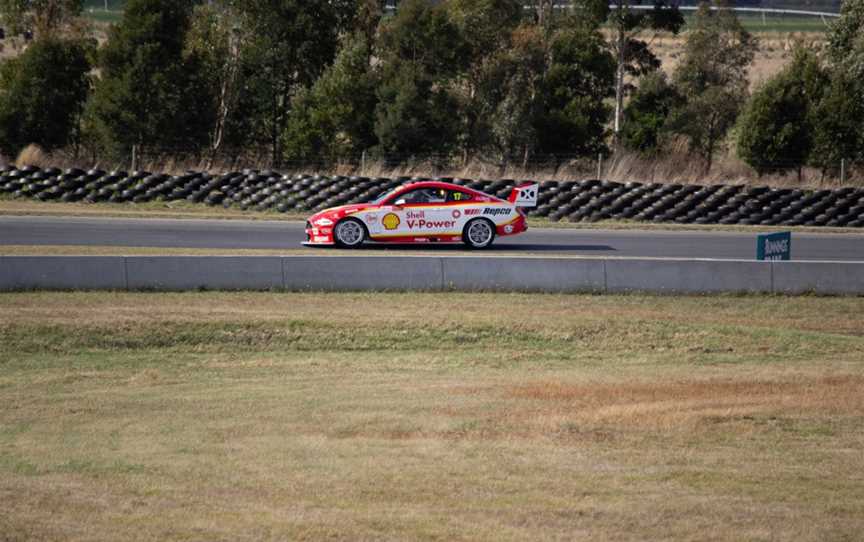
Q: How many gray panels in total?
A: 6